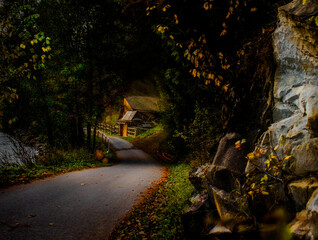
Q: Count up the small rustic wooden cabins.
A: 1